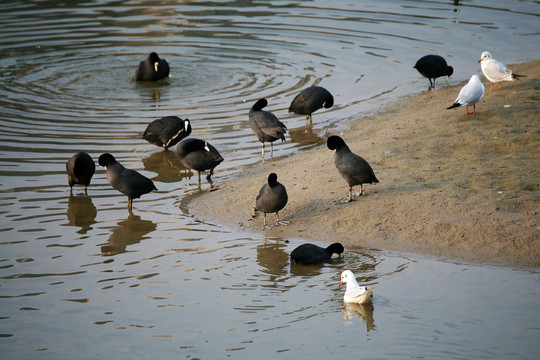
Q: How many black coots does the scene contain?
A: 11